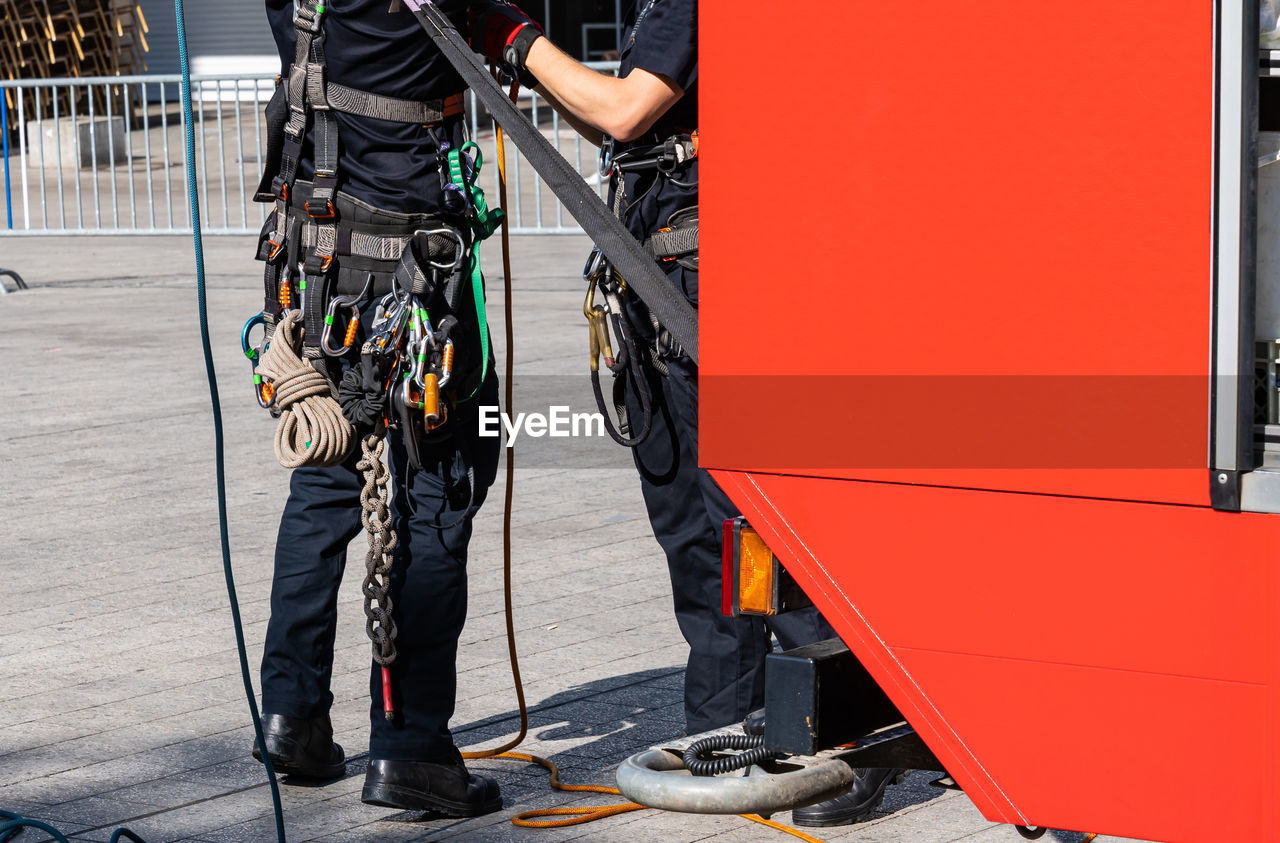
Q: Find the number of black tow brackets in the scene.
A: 1